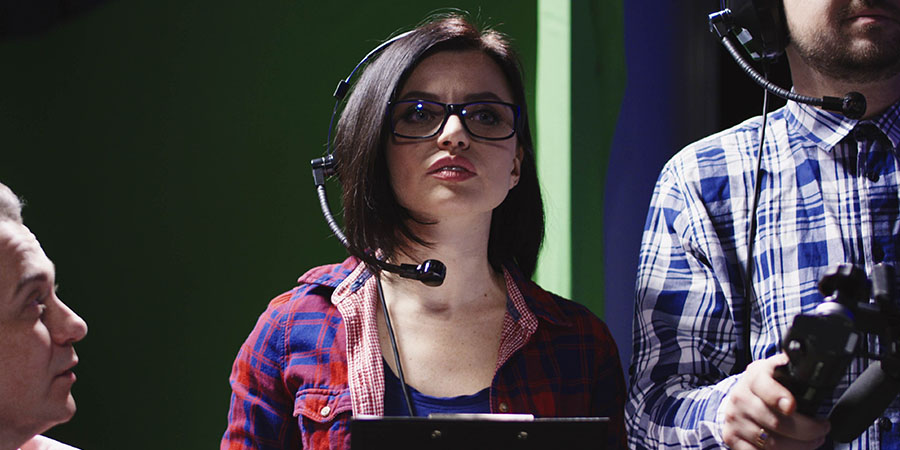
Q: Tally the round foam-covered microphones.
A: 2